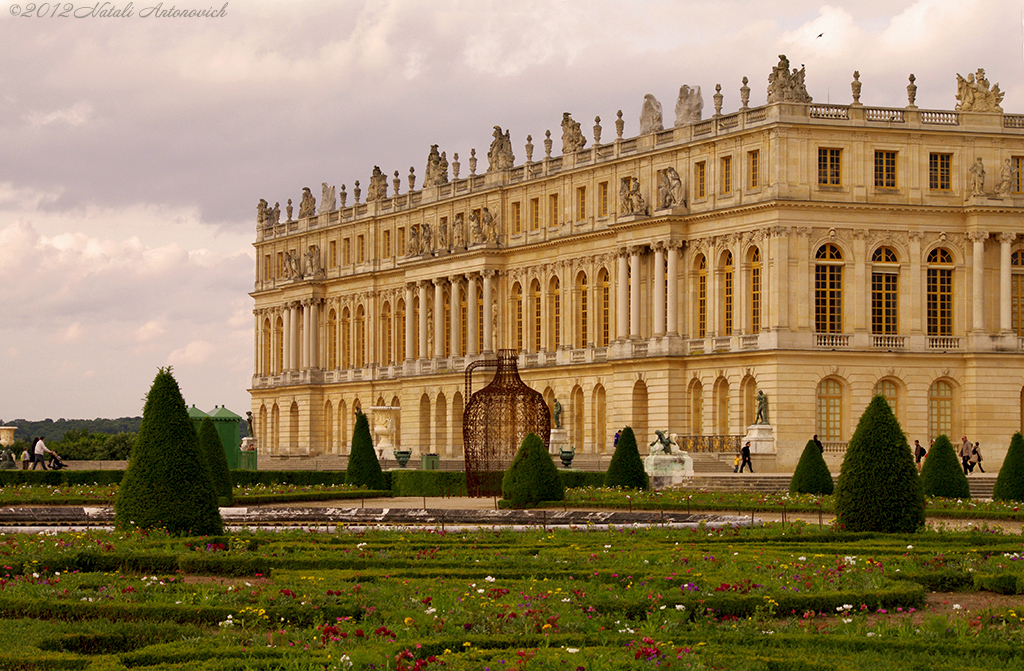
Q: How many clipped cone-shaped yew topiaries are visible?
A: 9